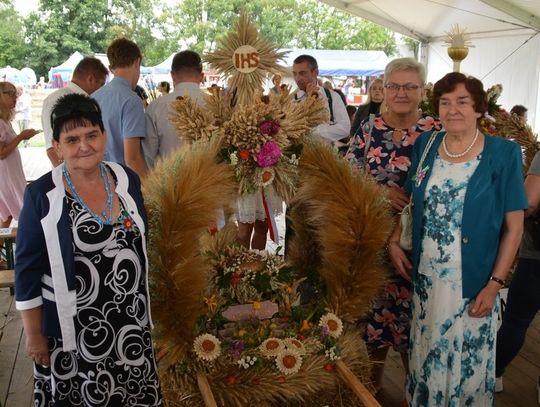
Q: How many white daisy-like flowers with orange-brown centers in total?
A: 6